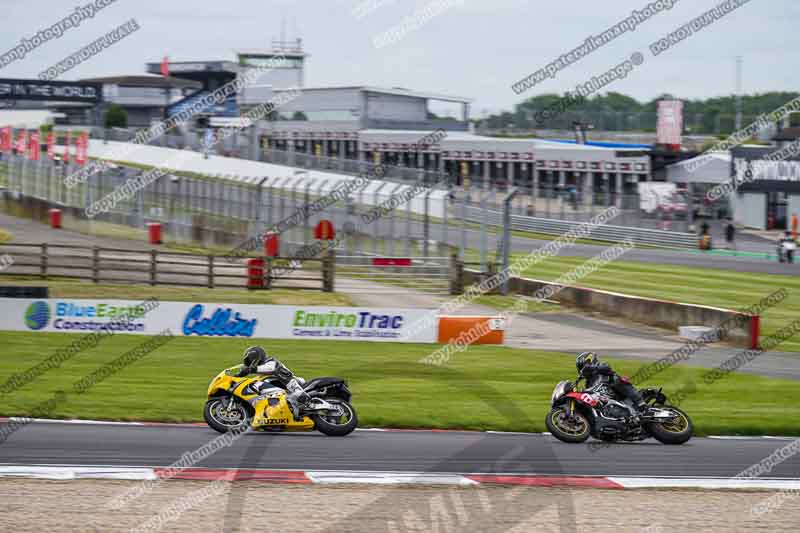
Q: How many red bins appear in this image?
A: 4